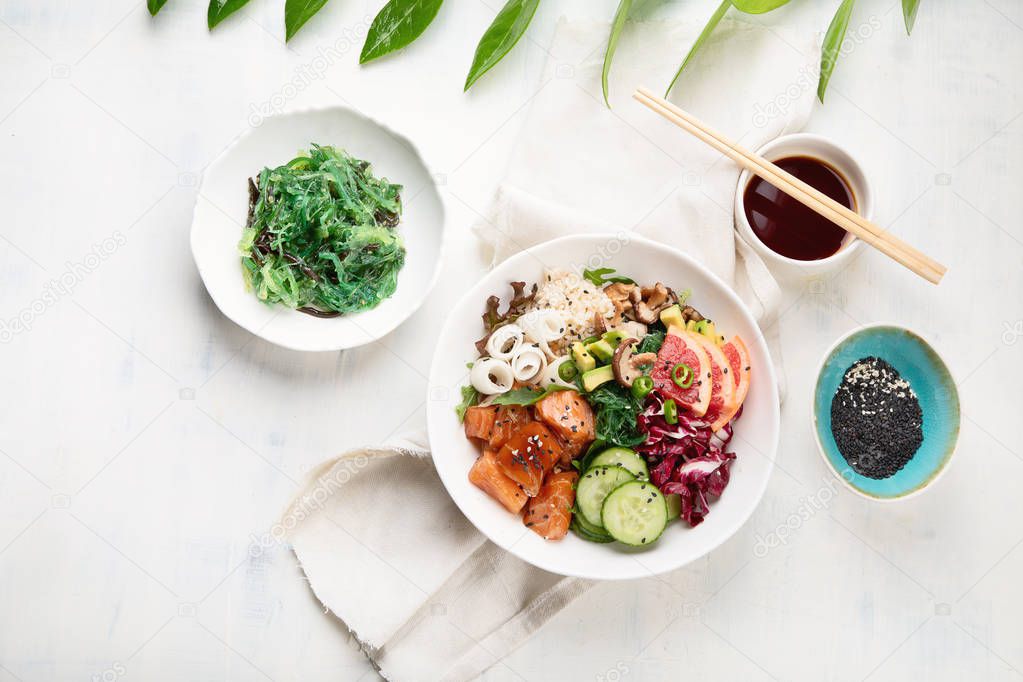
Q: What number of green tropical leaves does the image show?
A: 10